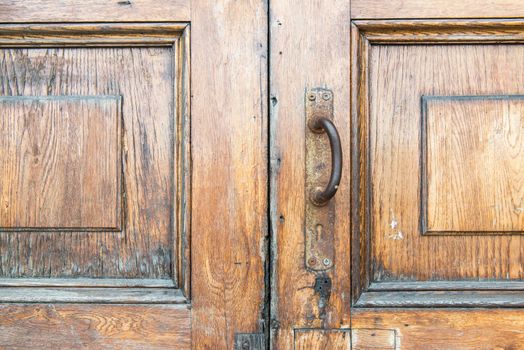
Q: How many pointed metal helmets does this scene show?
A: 0